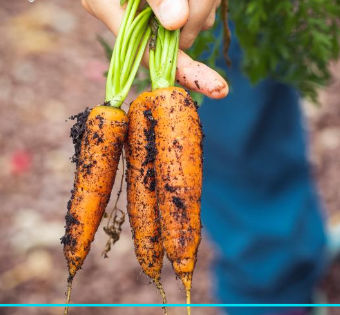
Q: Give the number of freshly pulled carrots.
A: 3